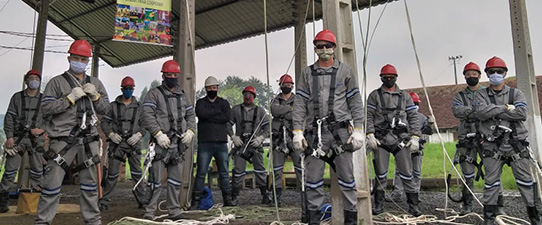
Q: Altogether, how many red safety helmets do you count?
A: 11